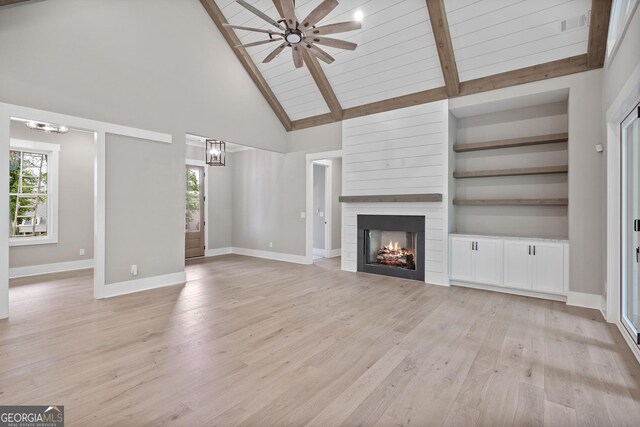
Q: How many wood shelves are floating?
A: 3